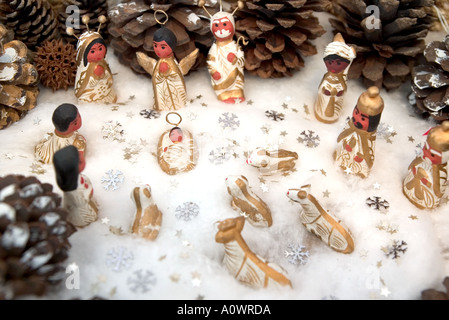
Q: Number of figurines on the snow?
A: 14